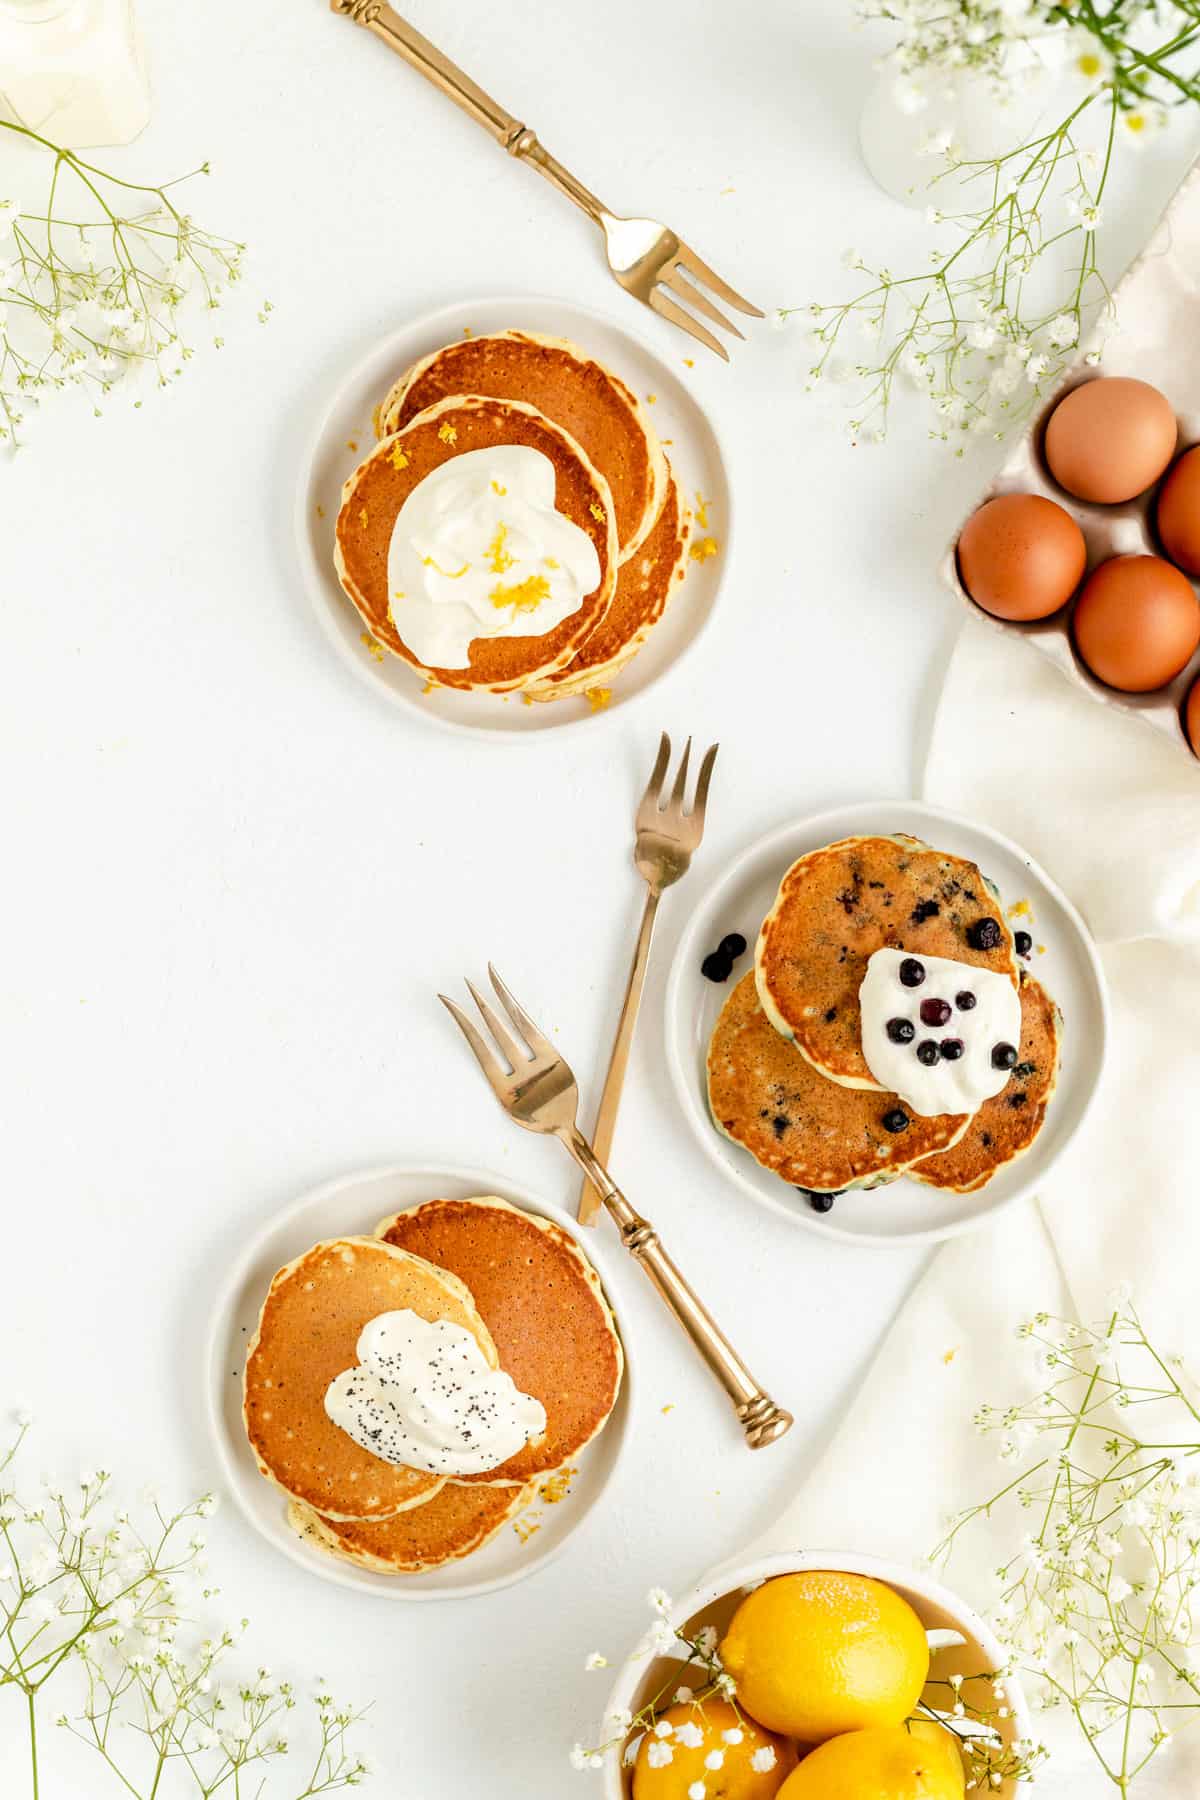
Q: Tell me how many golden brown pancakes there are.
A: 9